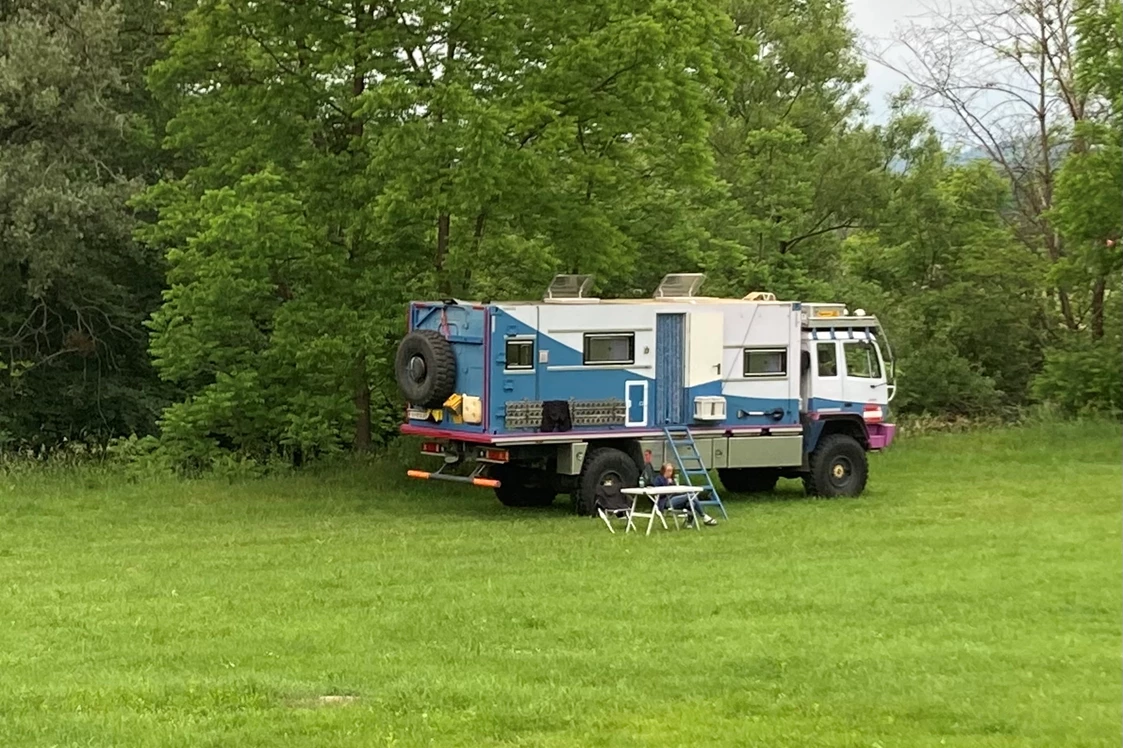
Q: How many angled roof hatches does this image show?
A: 2